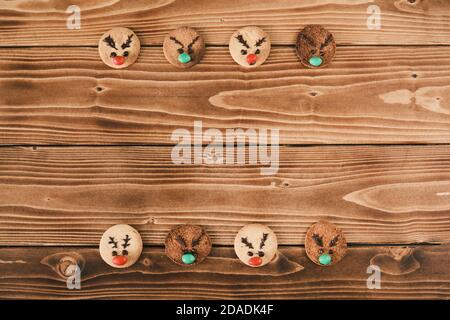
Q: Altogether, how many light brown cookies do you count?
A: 4